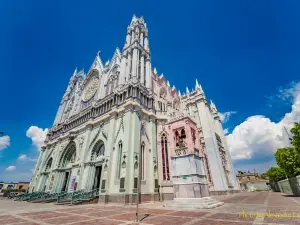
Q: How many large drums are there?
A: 0